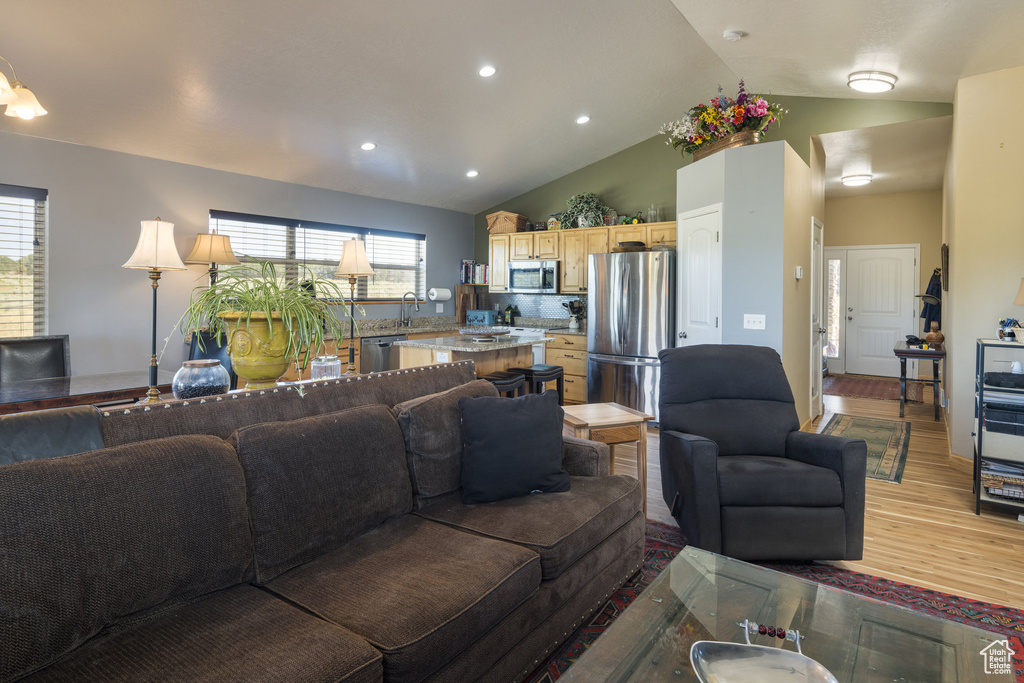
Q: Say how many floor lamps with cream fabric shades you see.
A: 3